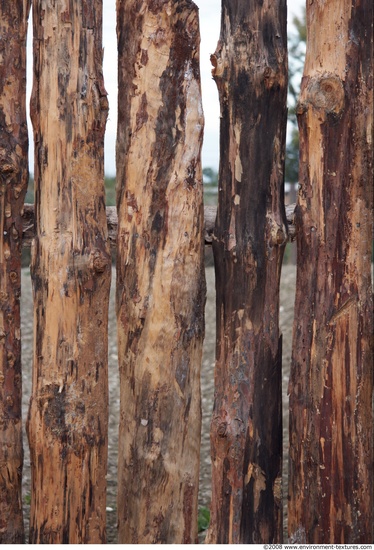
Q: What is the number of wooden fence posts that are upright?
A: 5